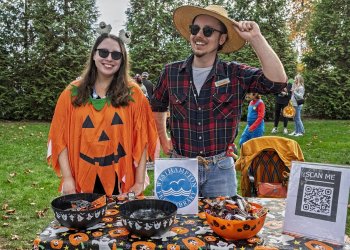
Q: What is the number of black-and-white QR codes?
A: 1